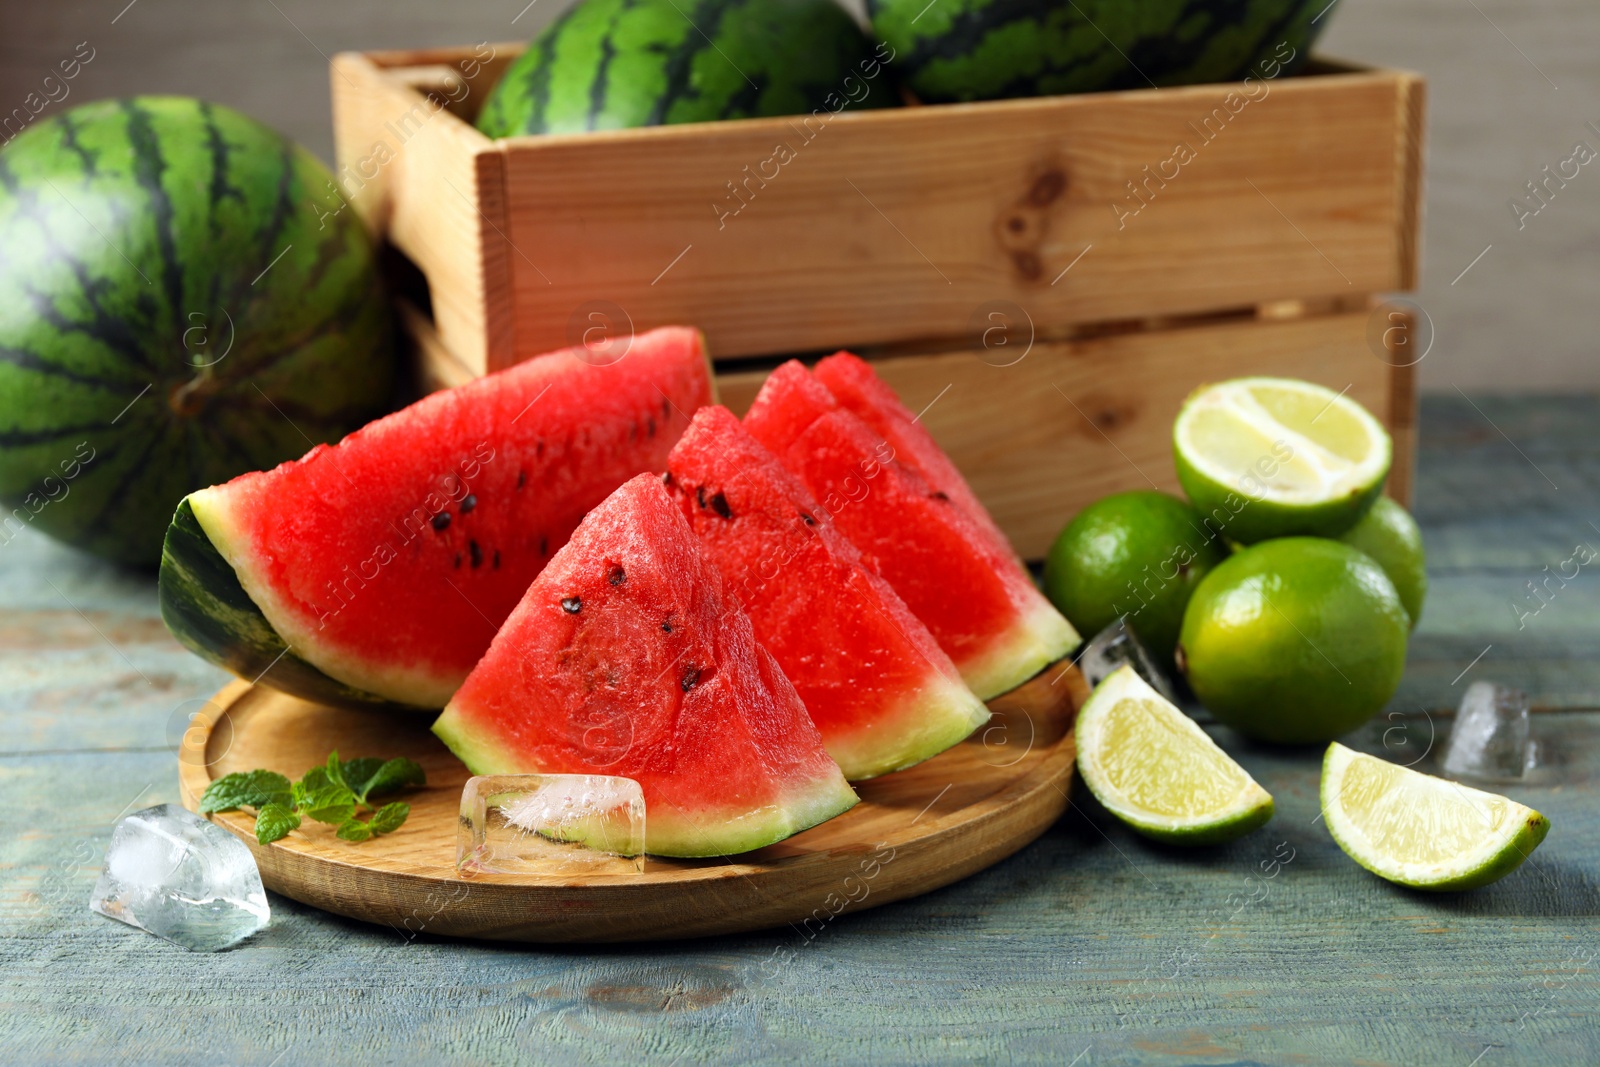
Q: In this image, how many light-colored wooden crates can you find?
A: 1